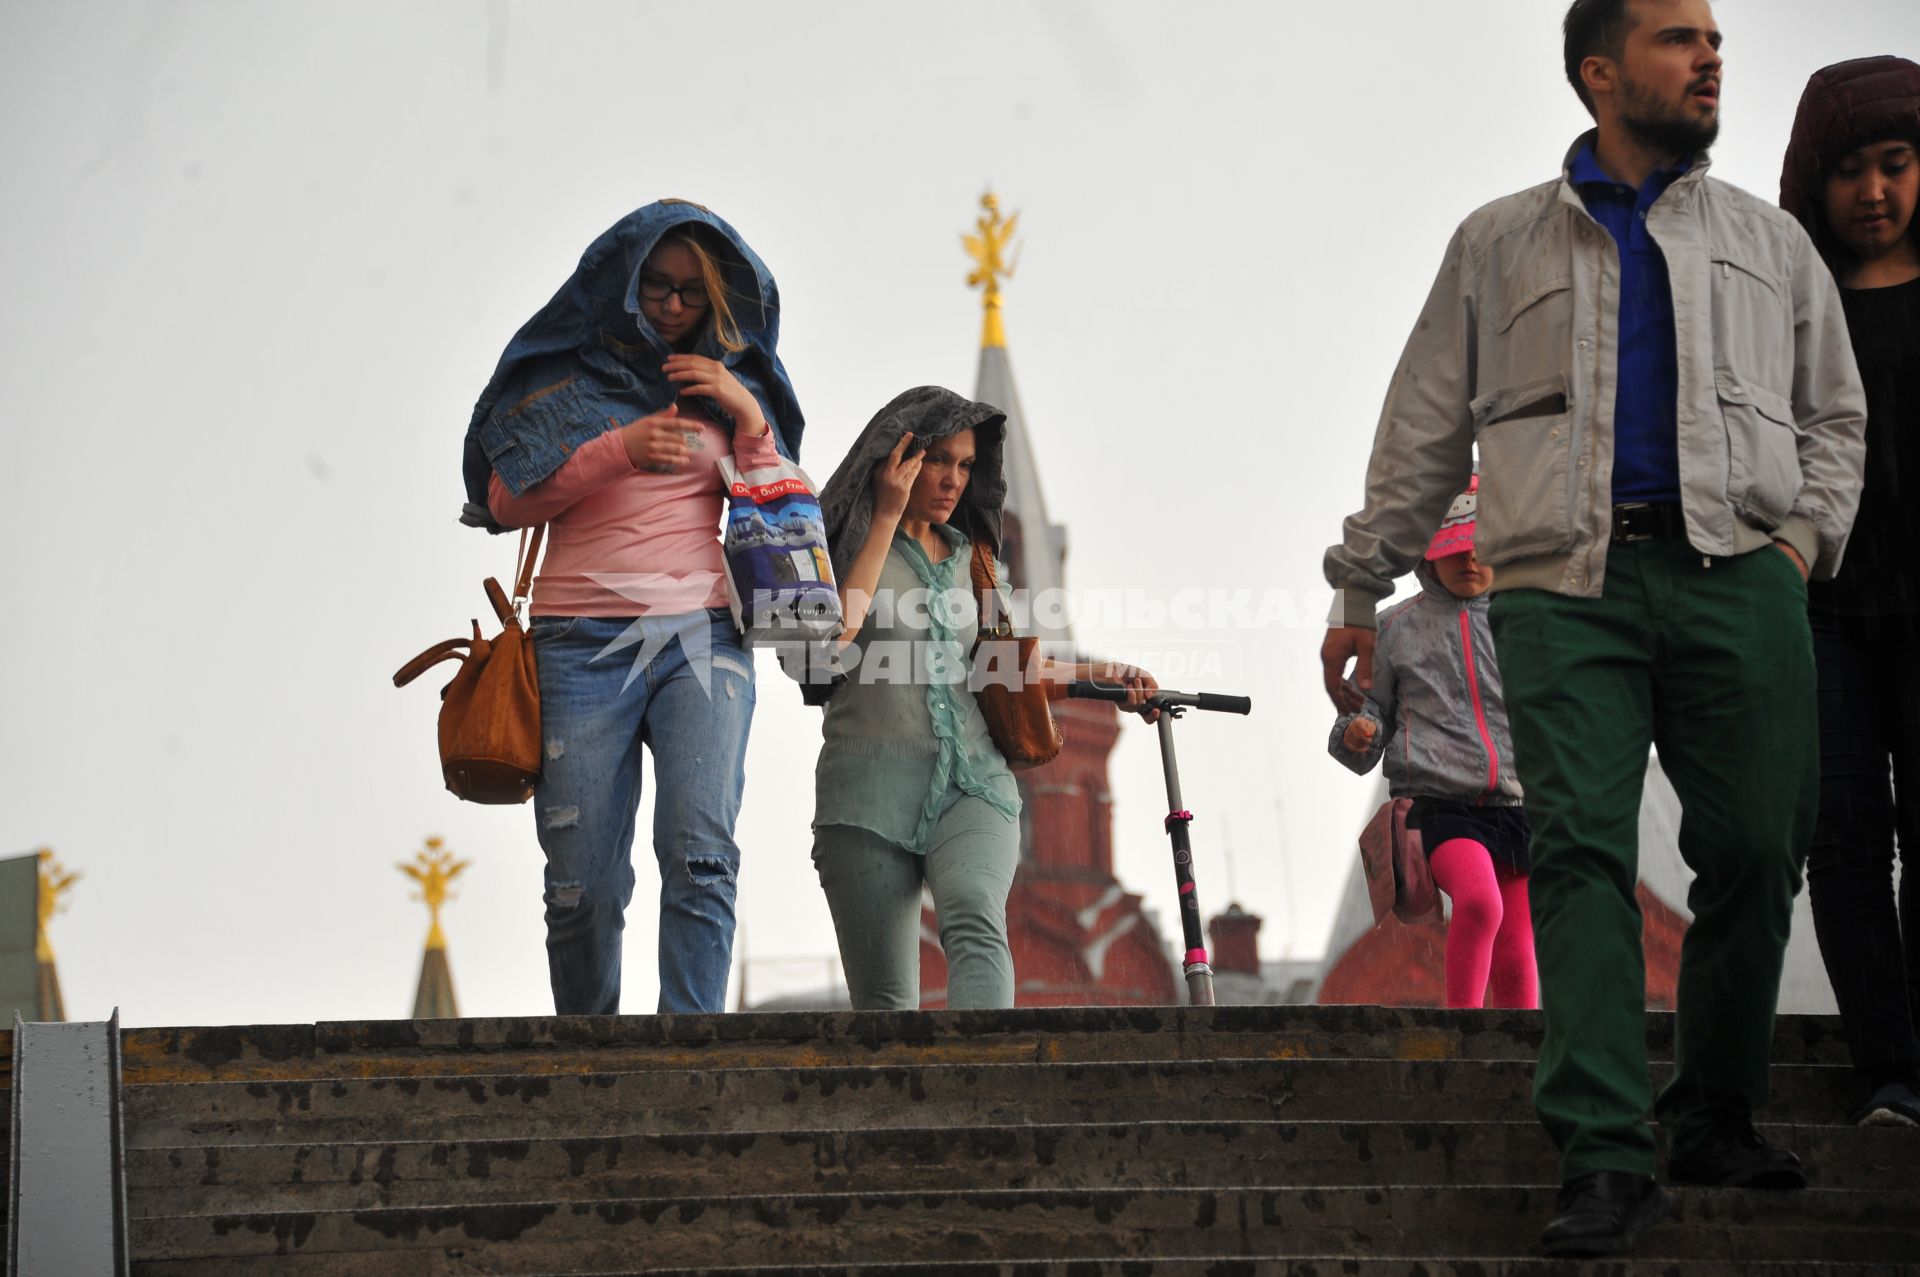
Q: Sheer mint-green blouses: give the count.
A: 1